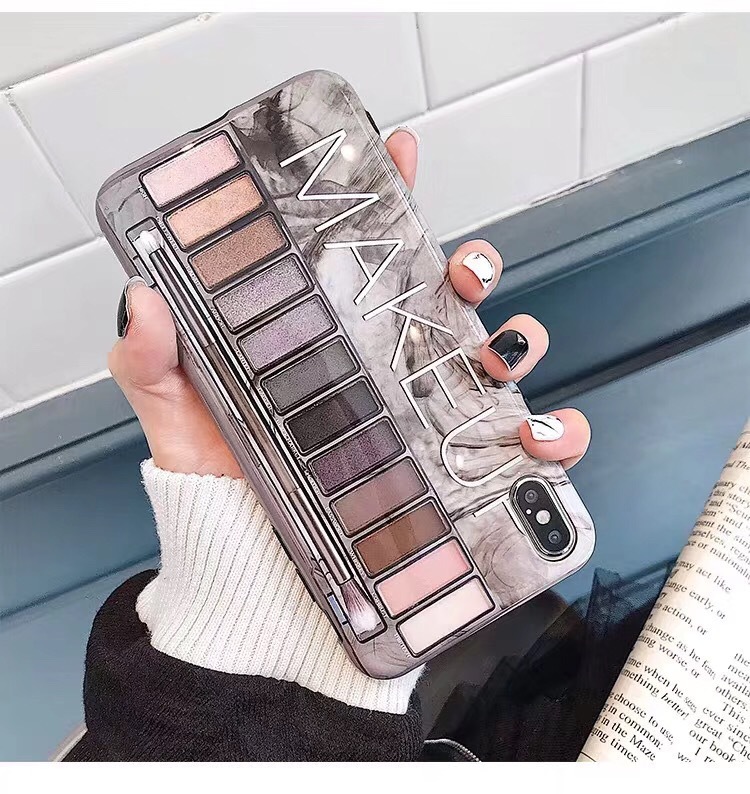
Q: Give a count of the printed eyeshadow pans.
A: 12